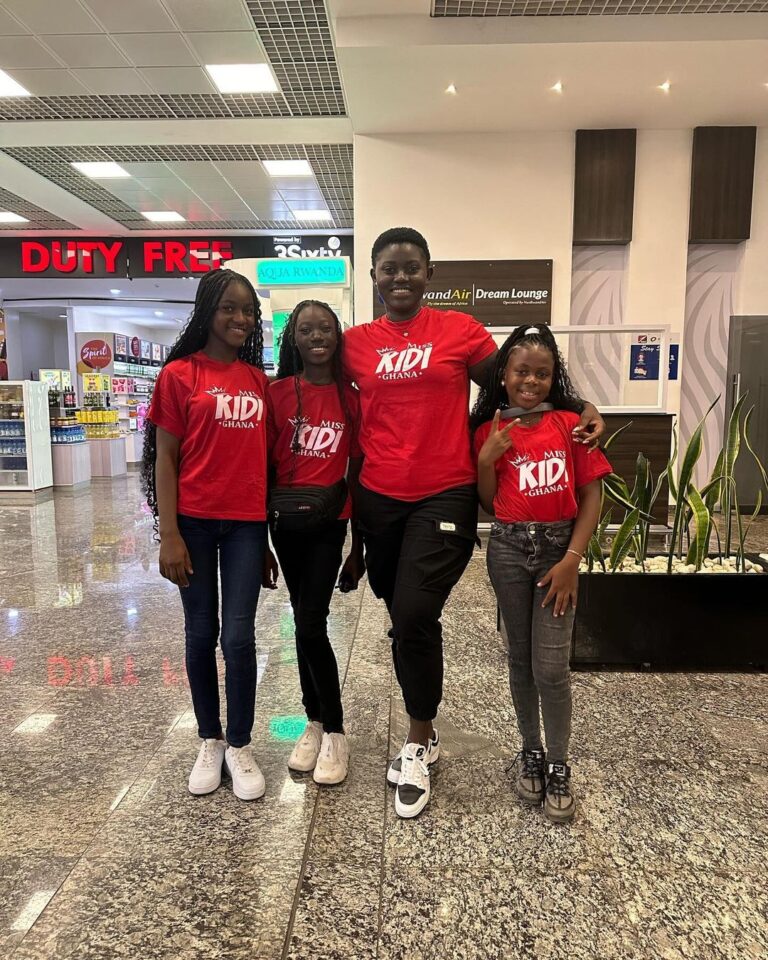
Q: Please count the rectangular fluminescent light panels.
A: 7